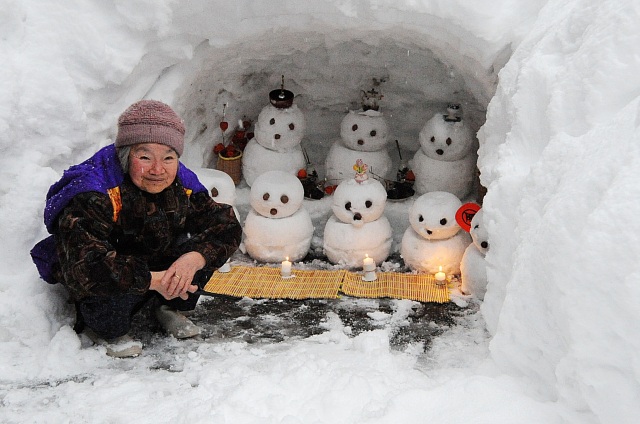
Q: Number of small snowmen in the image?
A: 8